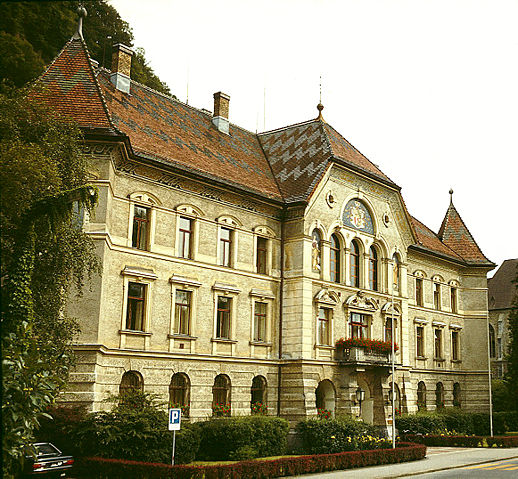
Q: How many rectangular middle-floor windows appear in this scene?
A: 10